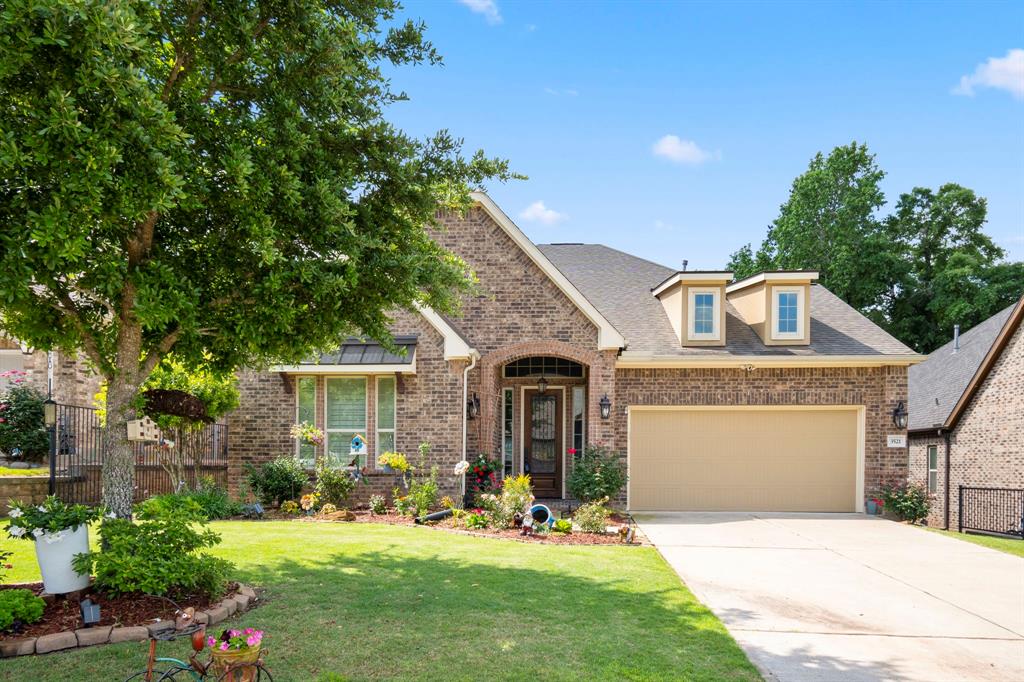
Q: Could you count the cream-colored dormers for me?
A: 2